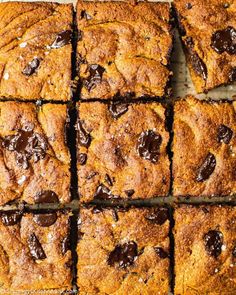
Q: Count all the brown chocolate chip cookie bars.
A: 9